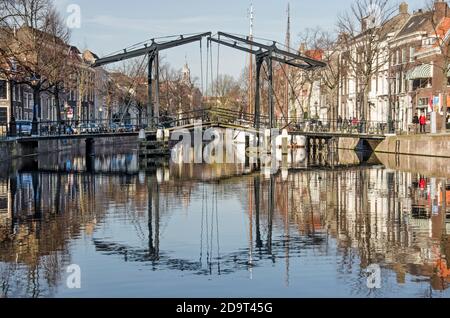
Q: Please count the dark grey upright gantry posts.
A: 4